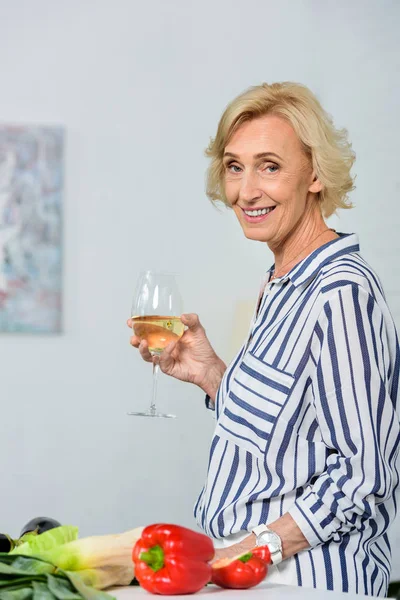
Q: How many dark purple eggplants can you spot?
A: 2